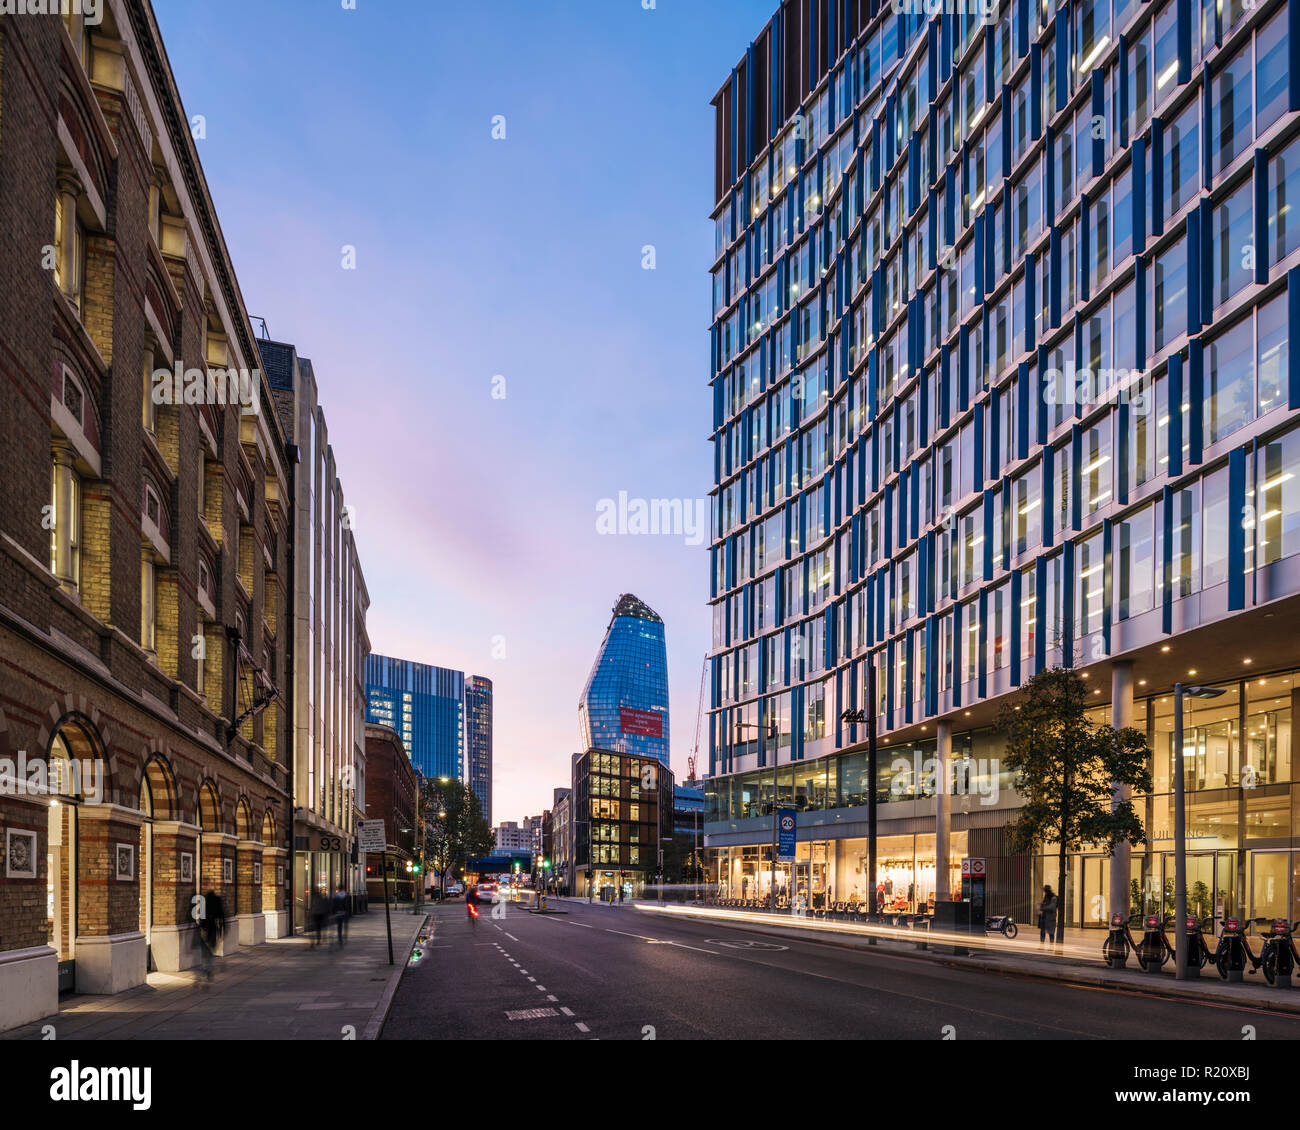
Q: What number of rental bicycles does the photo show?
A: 5